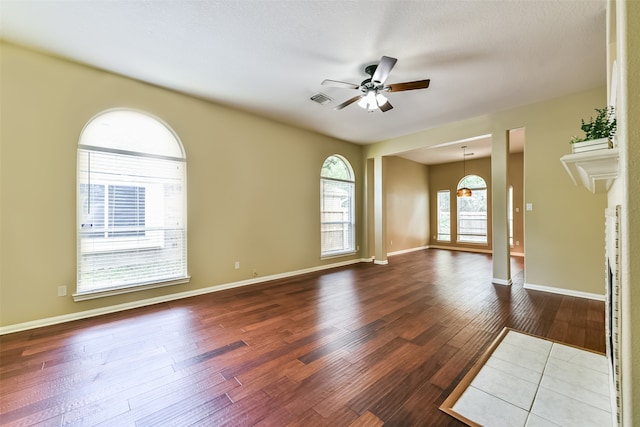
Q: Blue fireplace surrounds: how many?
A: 0